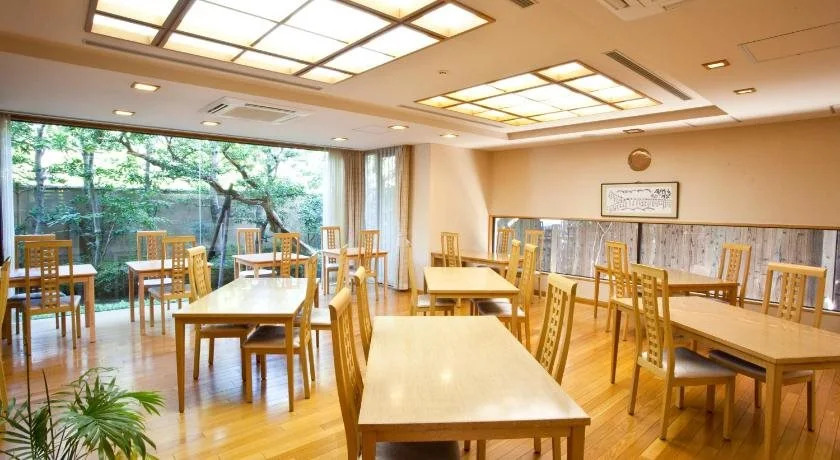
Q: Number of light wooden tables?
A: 10